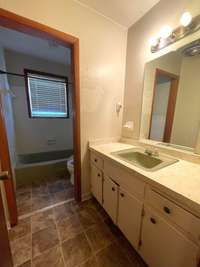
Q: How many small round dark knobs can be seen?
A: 6